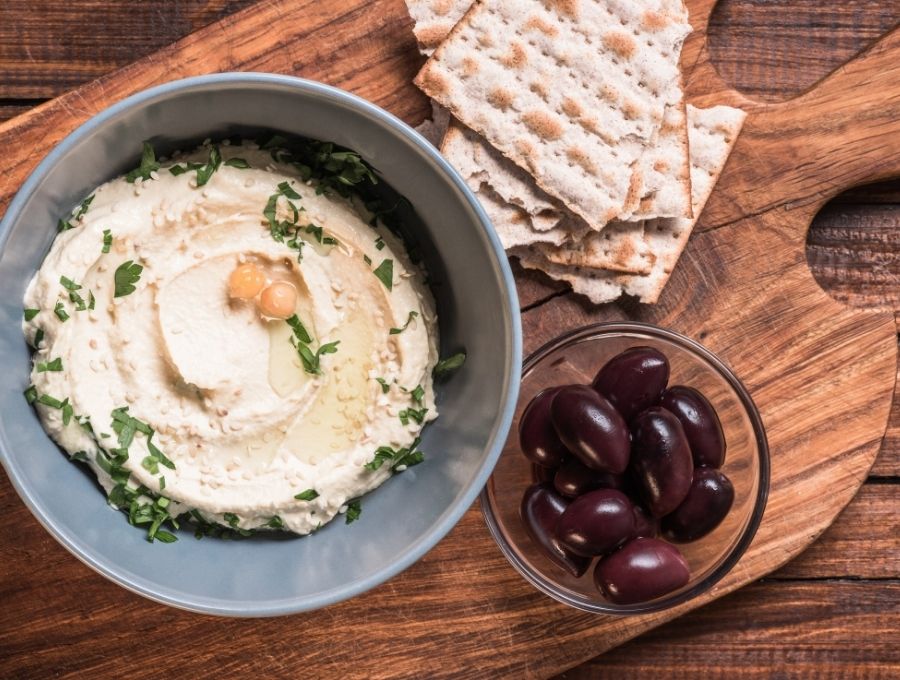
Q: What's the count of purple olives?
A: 11